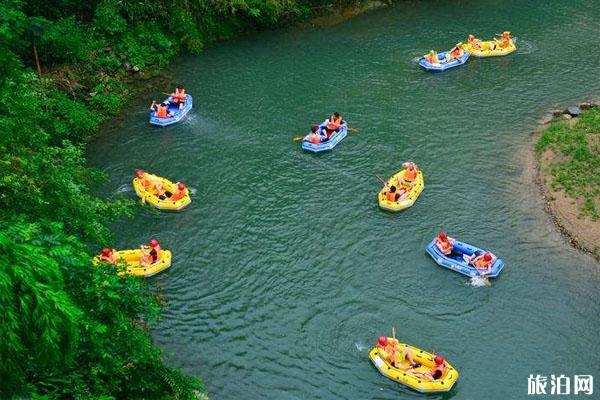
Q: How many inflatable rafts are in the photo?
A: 9